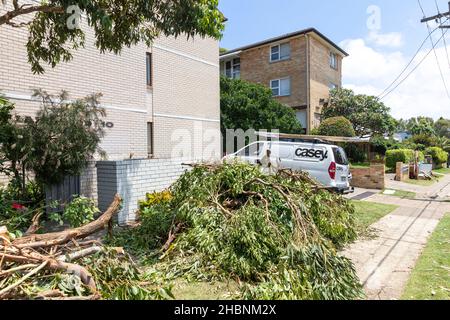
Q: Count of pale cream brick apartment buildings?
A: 1